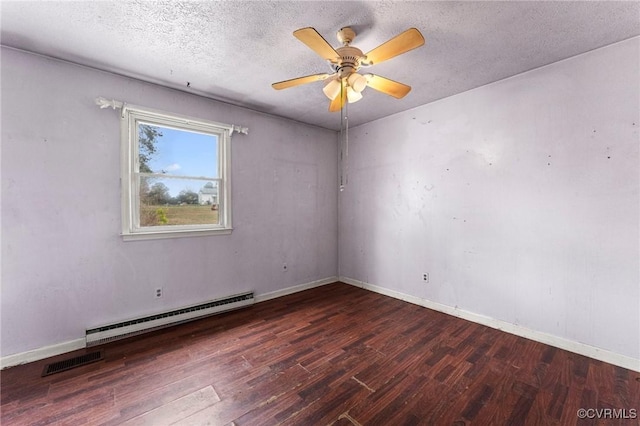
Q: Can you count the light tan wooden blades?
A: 5